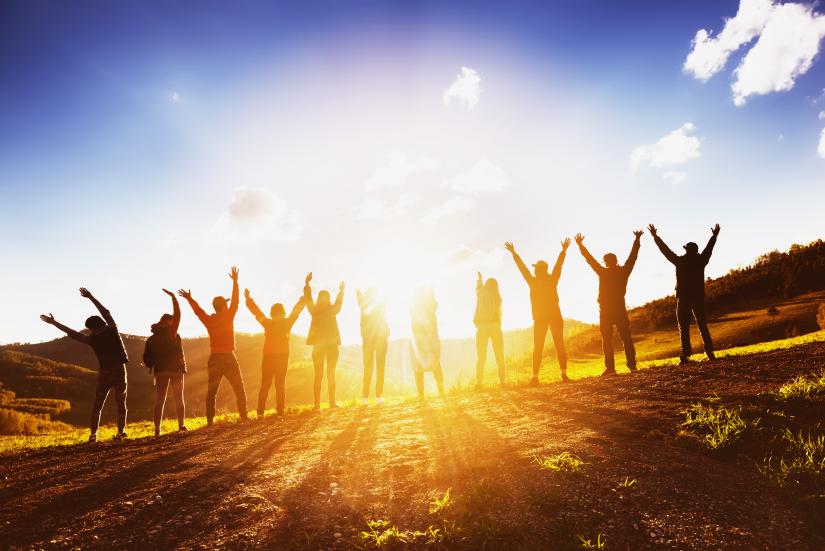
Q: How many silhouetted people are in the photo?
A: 11